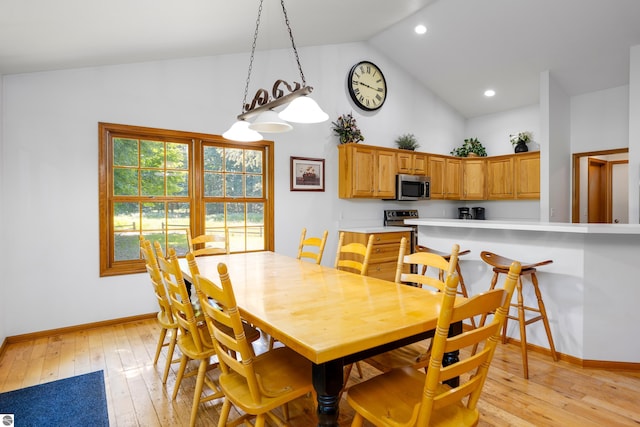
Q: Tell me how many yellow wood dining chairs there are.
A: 8